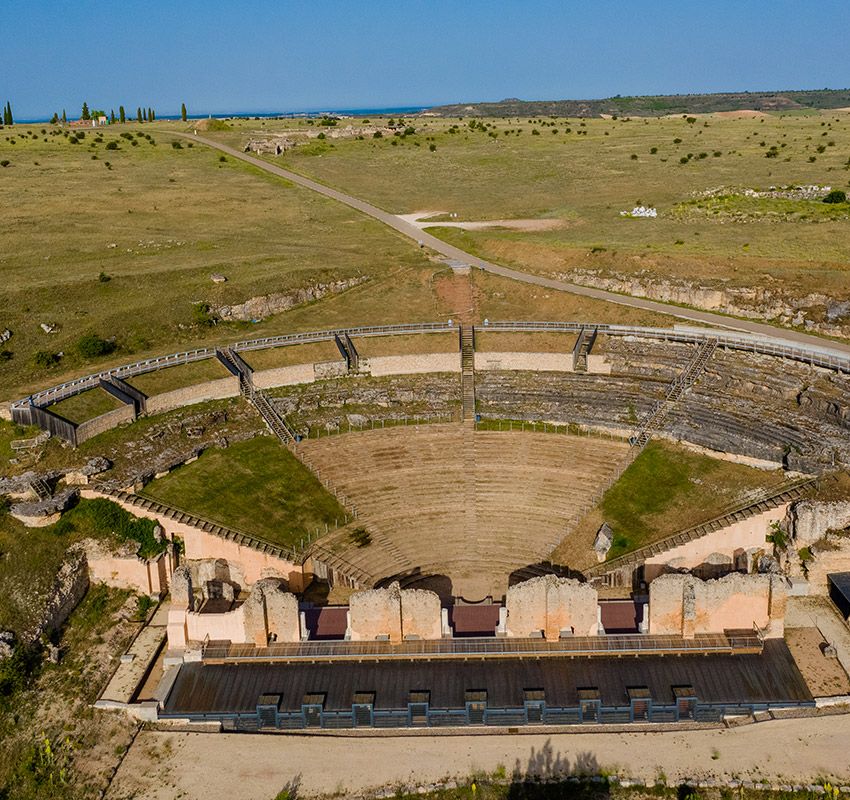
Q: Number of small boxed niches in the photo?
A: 9